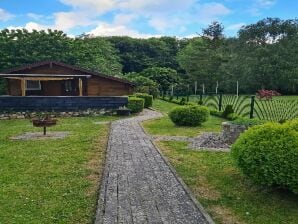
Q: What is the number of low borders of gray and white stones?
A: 1